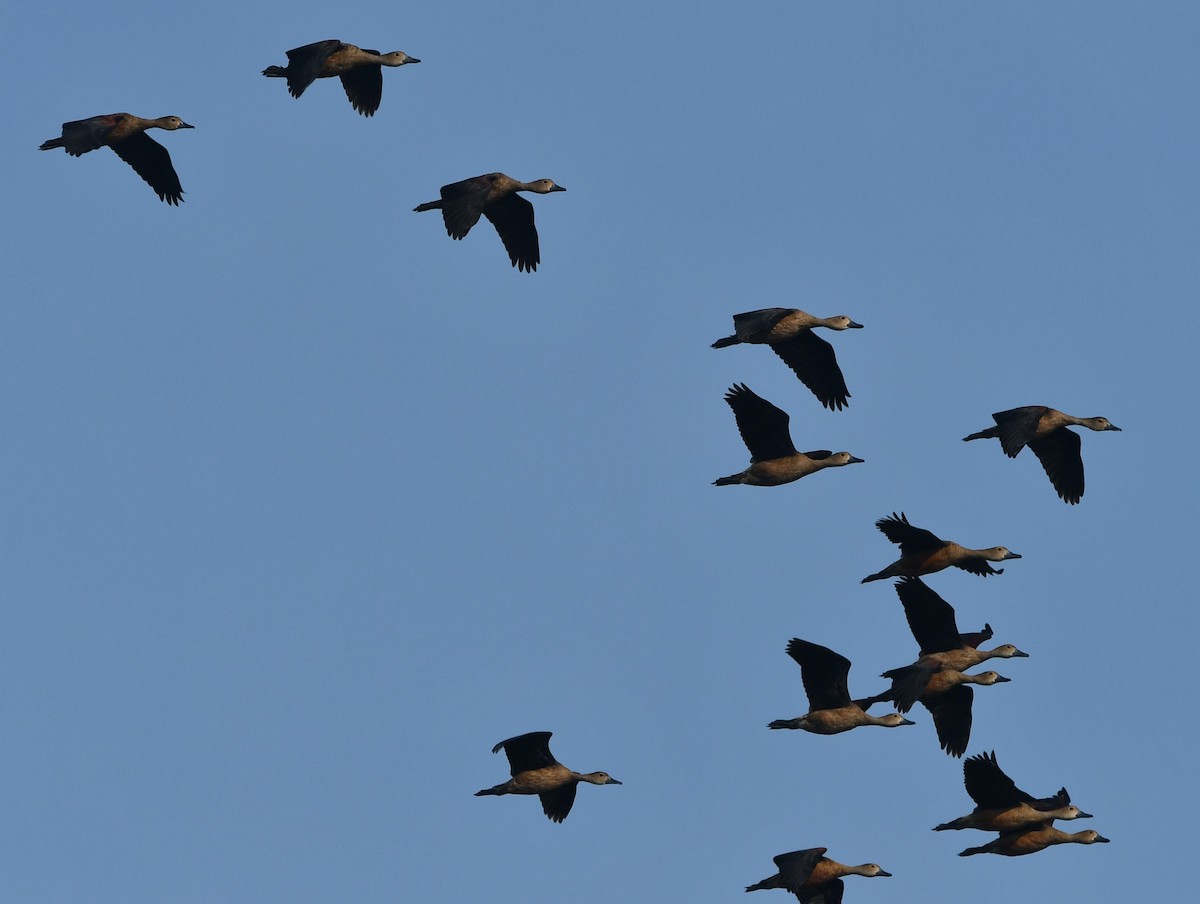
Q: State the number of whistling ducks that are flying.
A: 14